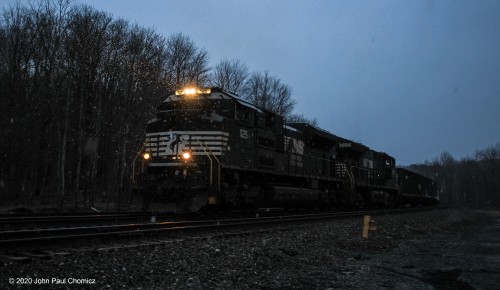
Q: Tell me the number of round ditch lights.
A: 2